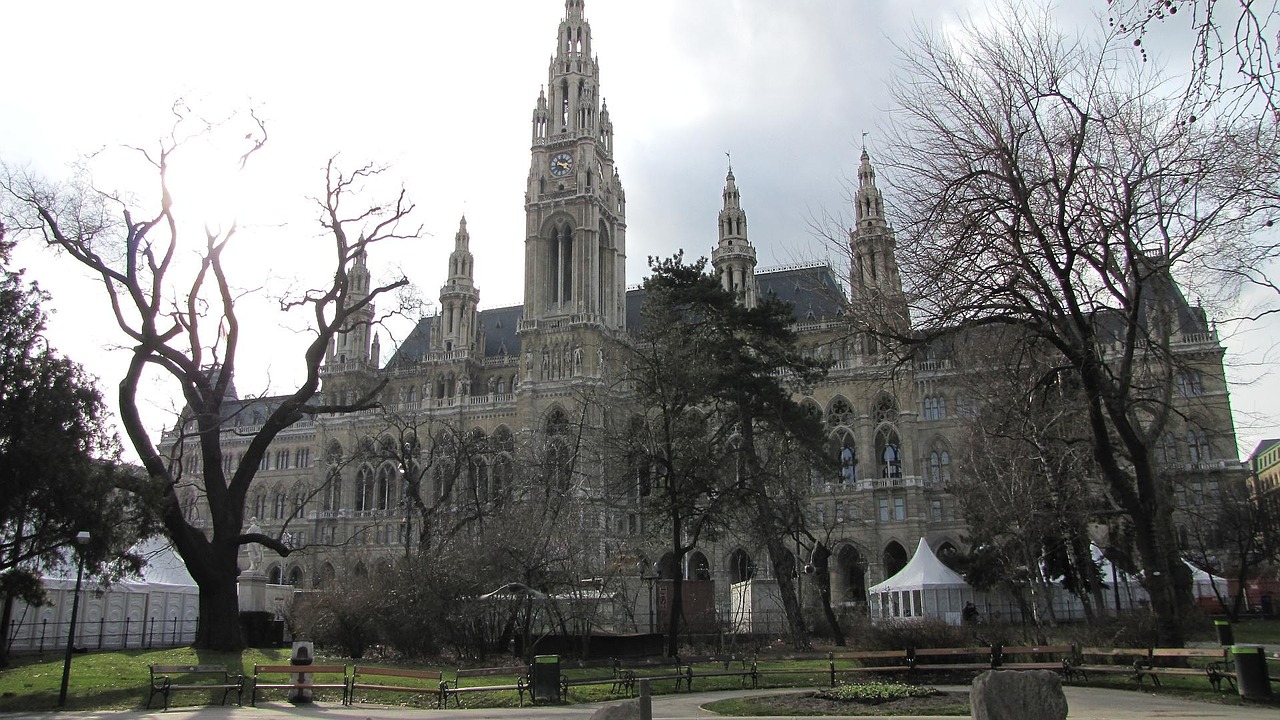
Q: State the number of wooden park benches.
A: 14